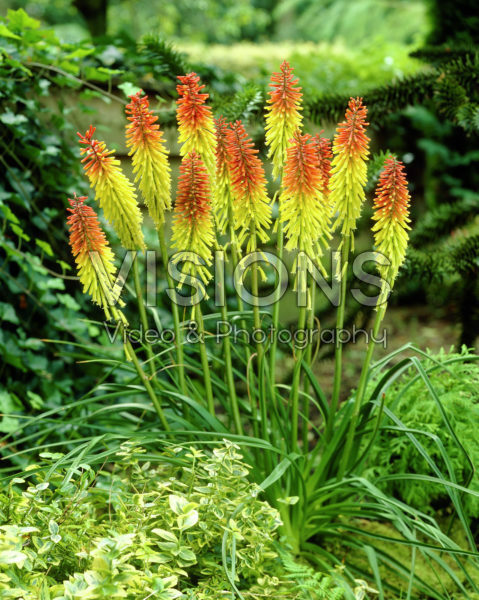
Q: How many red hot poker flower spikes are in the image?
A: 12